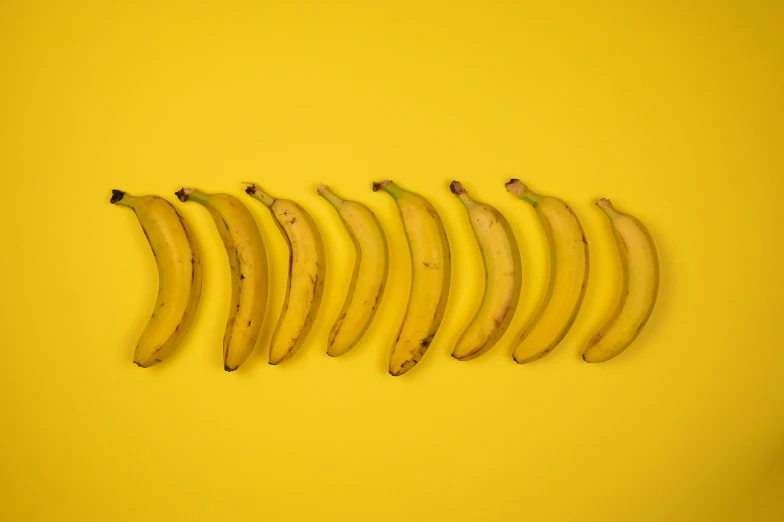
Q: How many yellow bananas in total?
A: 8